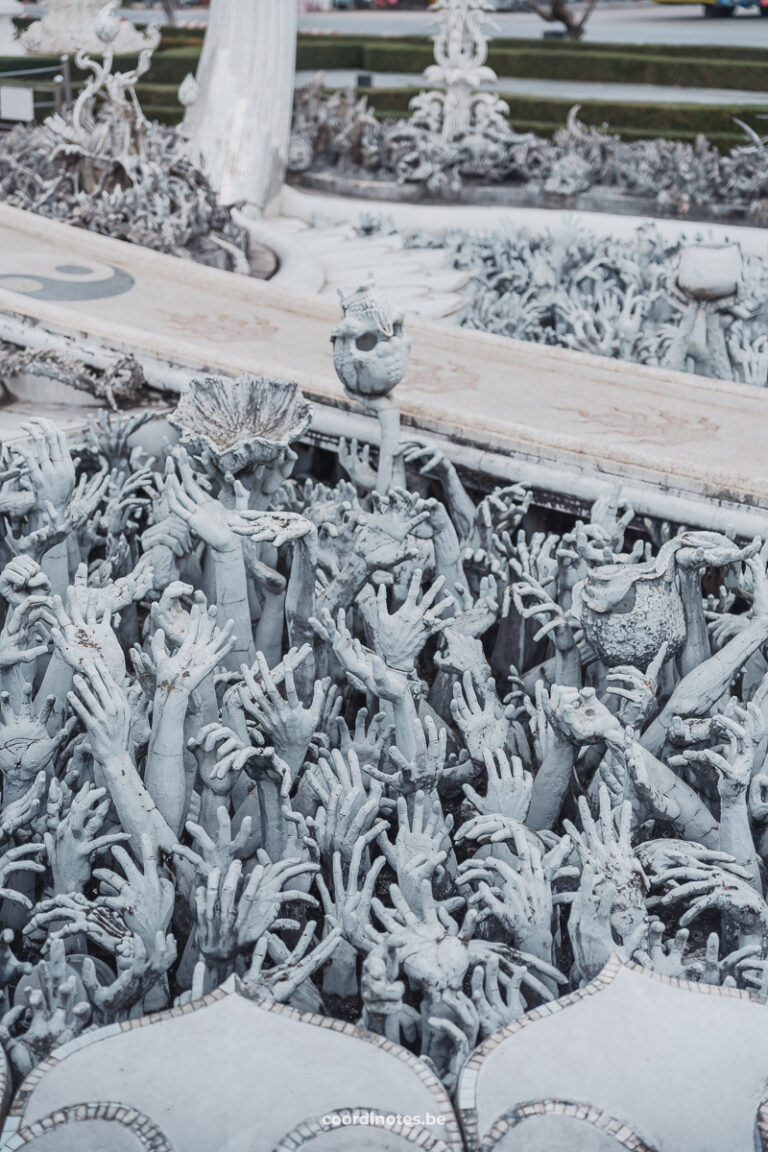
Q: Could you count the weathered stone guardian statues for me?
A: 0